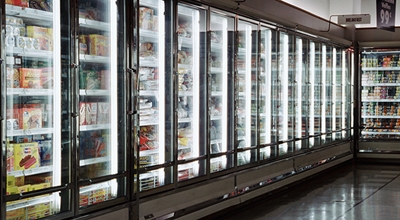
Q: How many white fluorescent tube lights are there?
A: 14